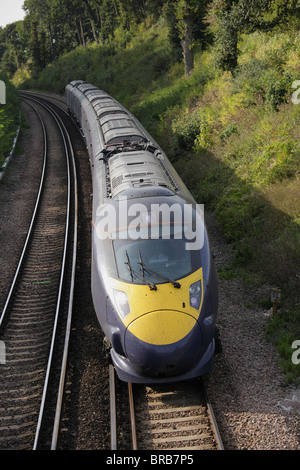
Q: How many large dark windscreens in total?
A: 1